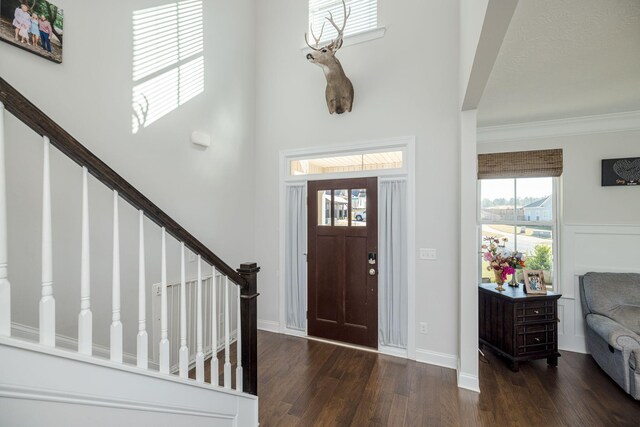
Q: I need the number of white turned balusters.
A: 11